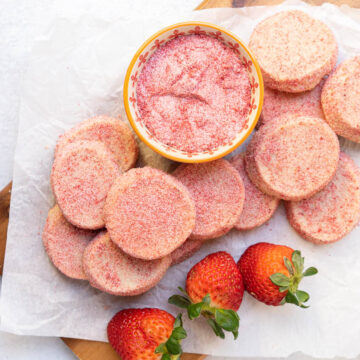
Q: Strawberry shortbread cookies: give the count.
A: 13